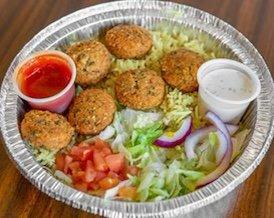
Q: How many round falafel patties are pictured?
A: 6